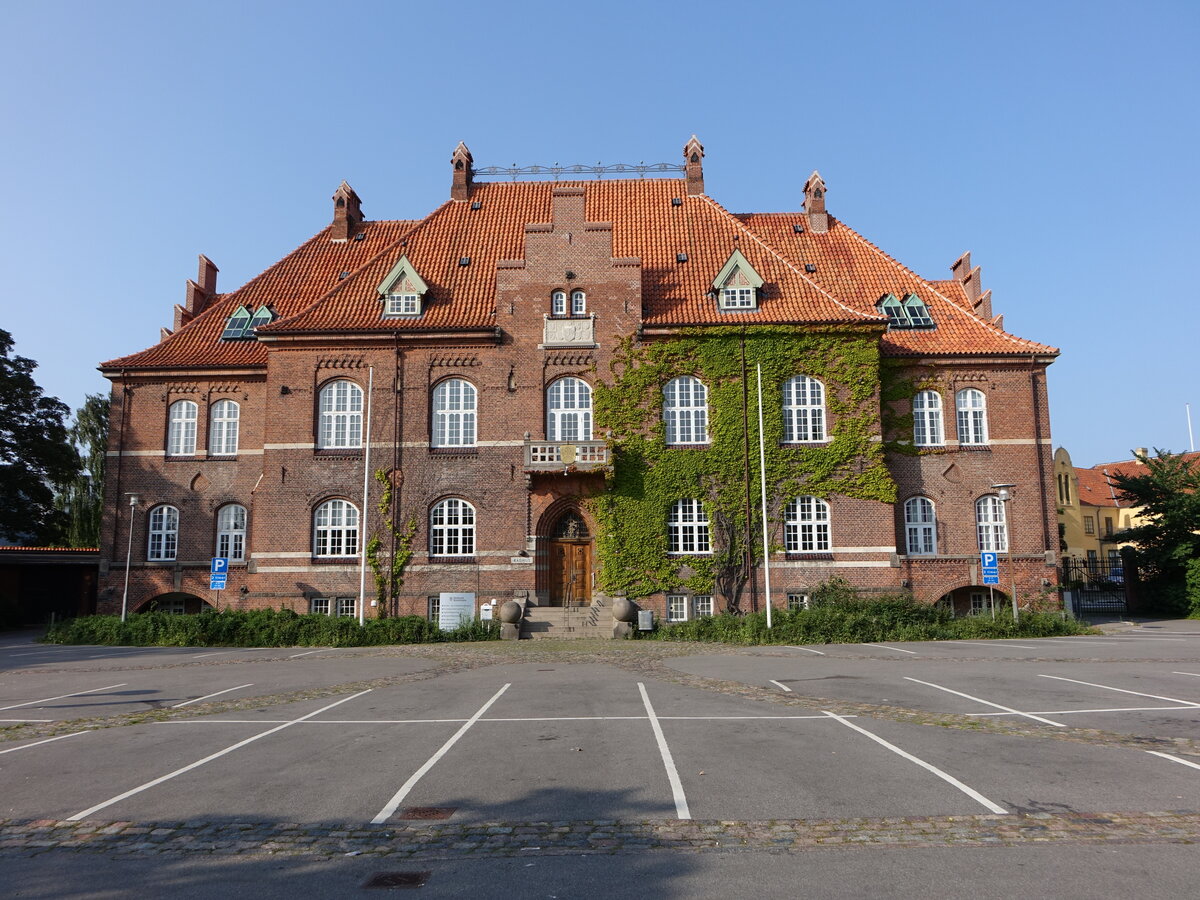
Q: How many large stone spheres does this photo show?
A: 2